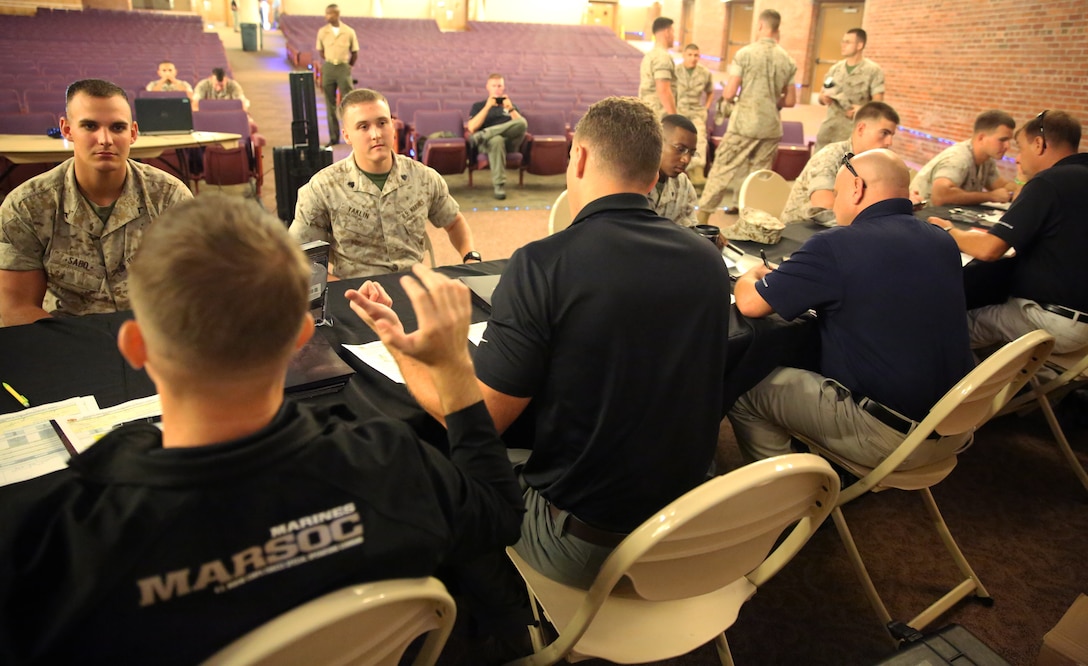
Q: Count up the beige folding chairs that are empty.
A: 2